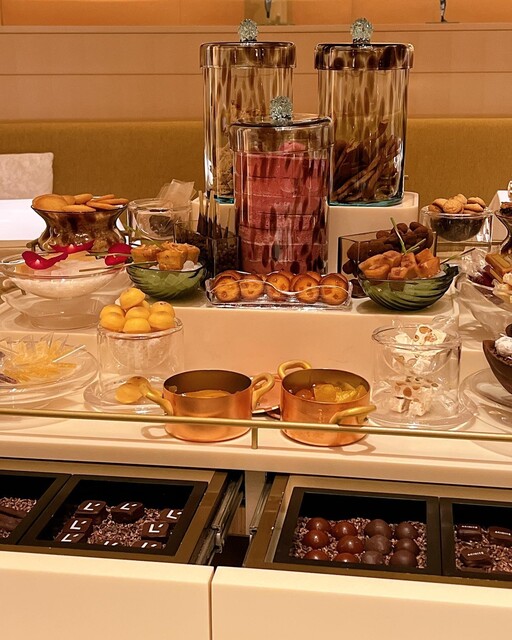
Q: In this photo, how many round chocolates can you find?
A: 12